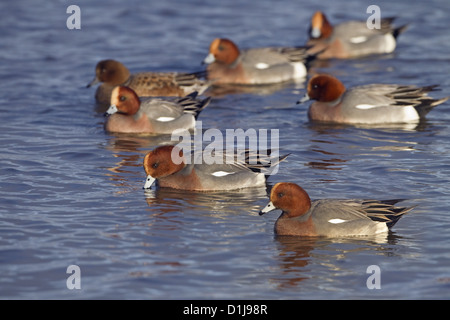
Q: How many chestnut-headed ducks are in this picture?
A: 6